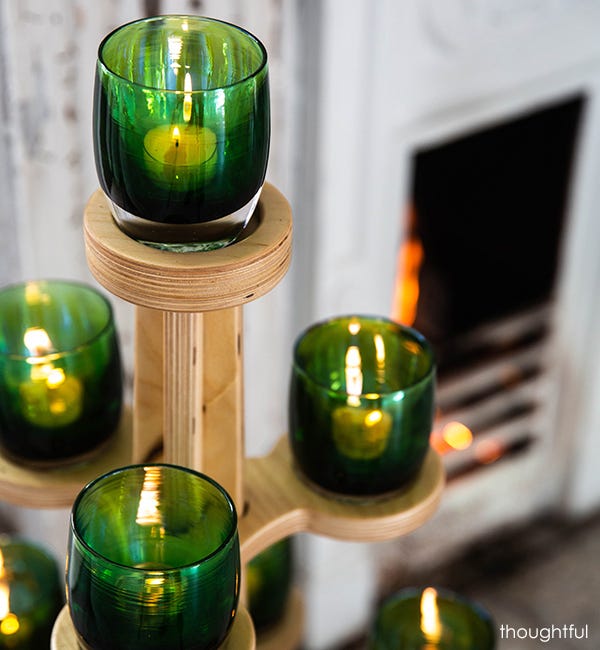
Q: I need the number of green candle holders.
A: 7